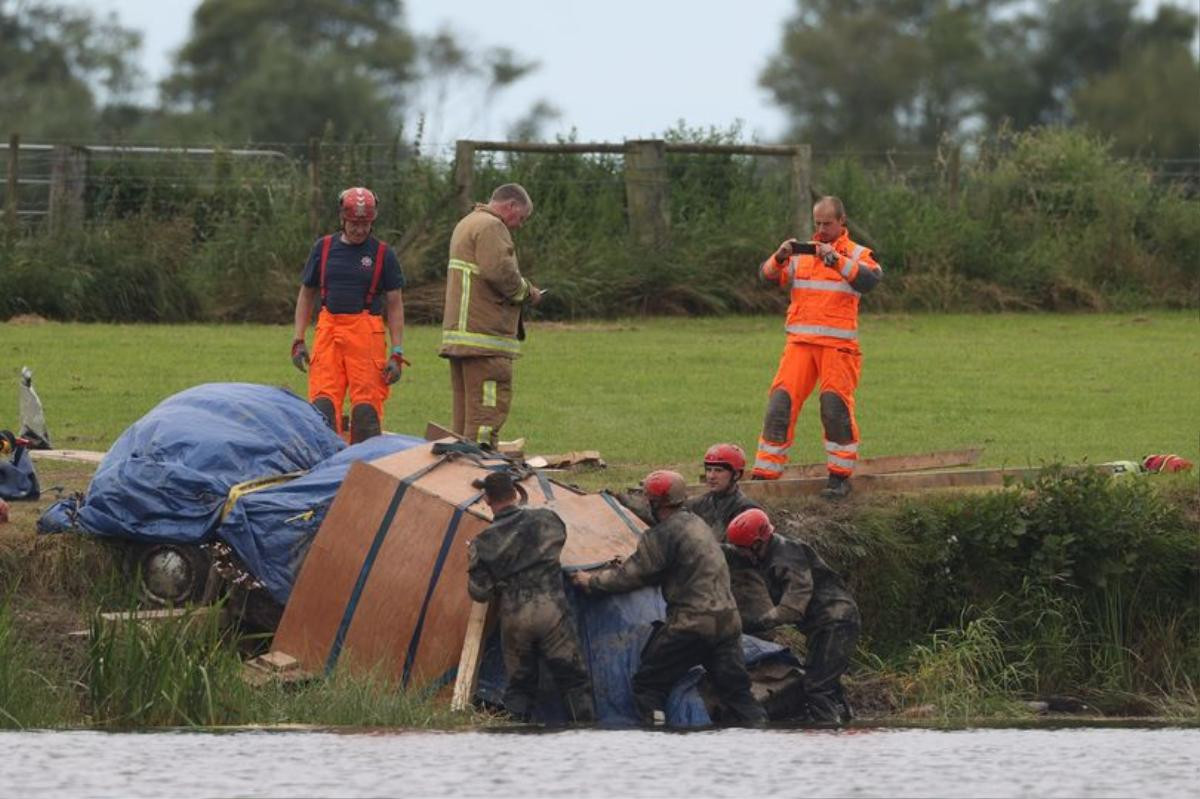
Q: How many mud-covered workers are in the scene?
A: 4